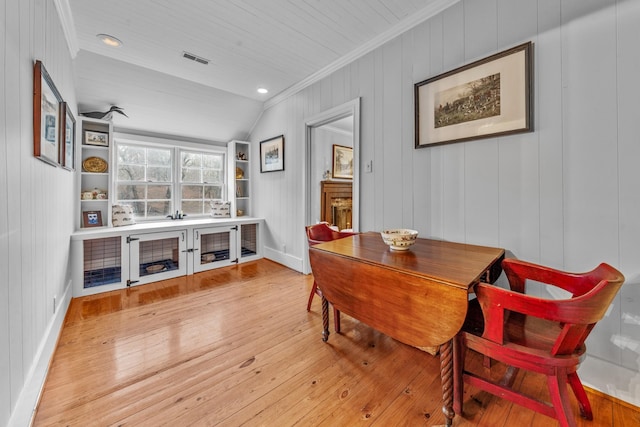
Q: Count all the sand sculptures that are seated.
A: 0